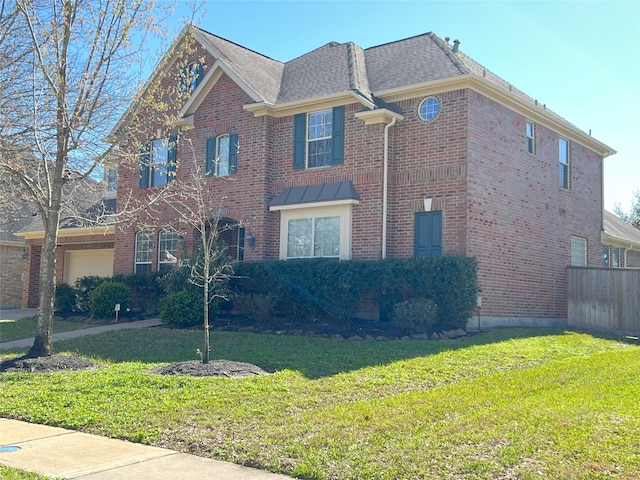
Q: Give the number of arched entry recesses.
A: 1